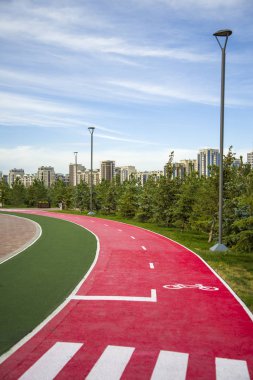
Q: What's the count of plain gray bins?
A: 0